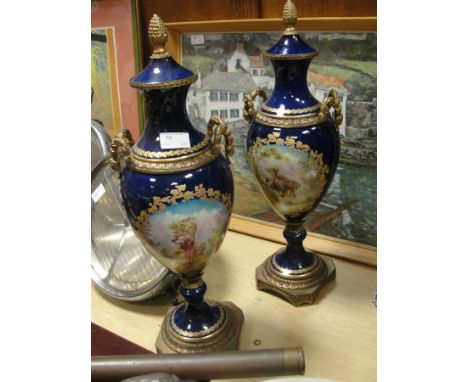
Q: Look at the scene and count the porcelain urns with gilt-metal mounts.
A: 2